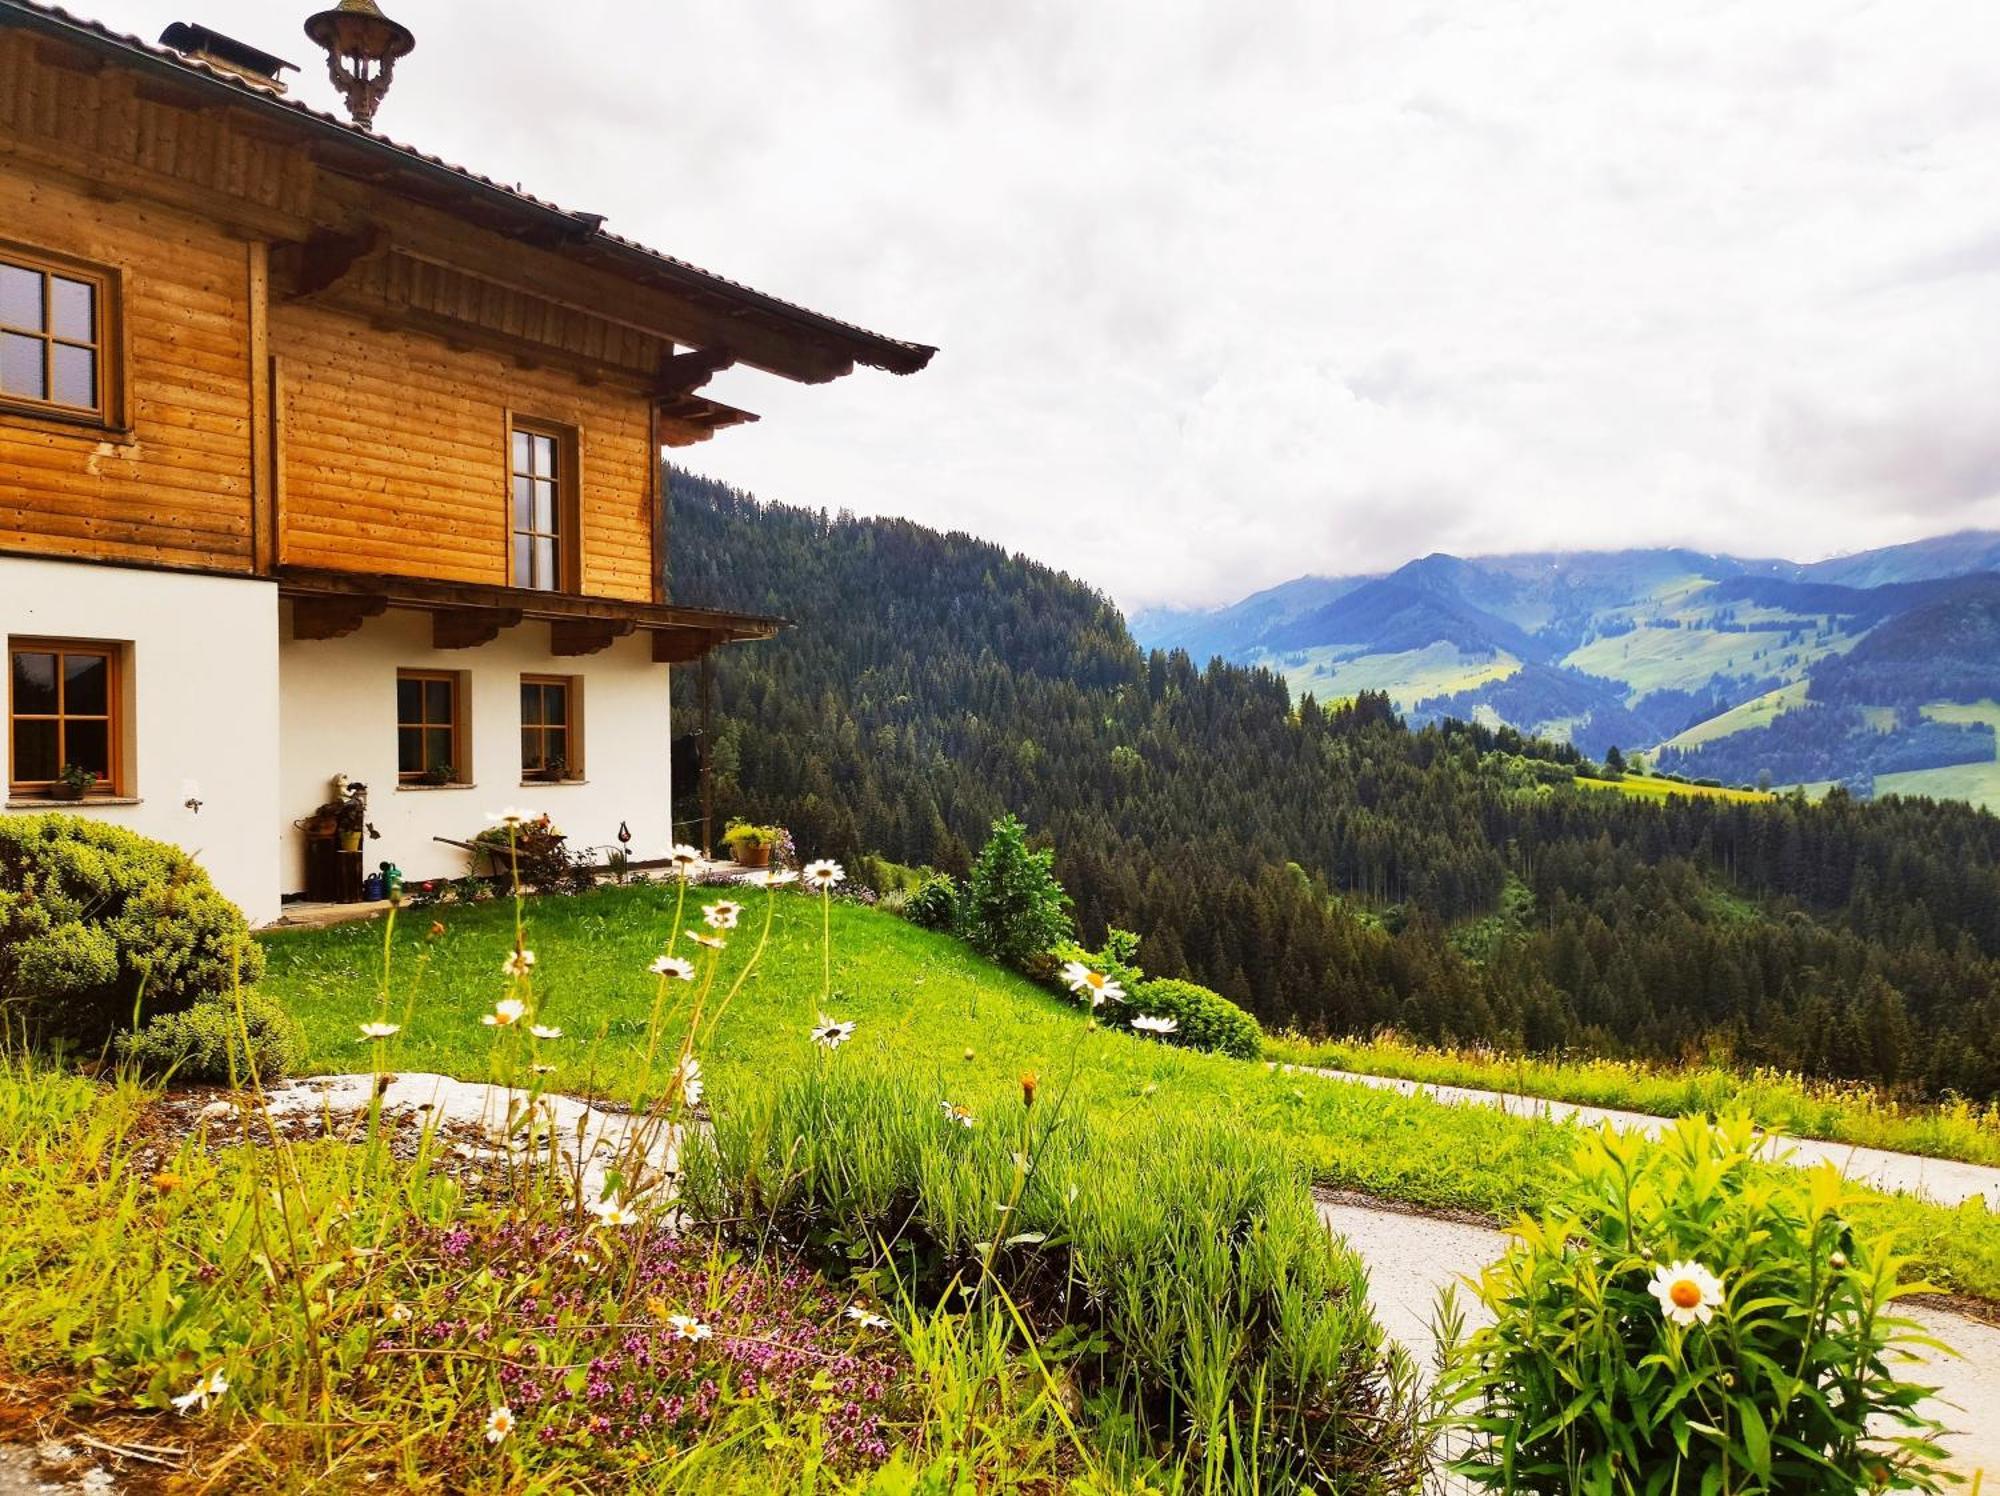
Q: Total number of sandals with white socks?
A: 0